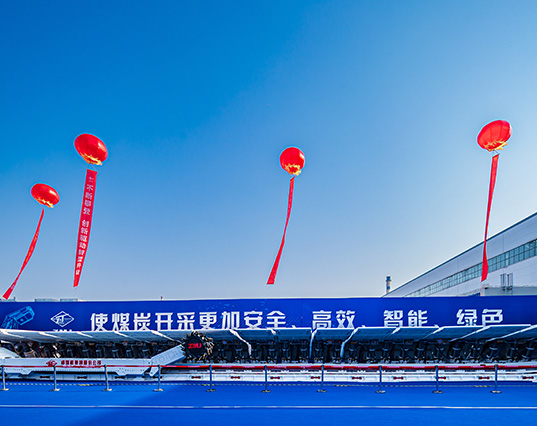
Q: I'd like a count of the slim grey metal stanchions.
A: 10